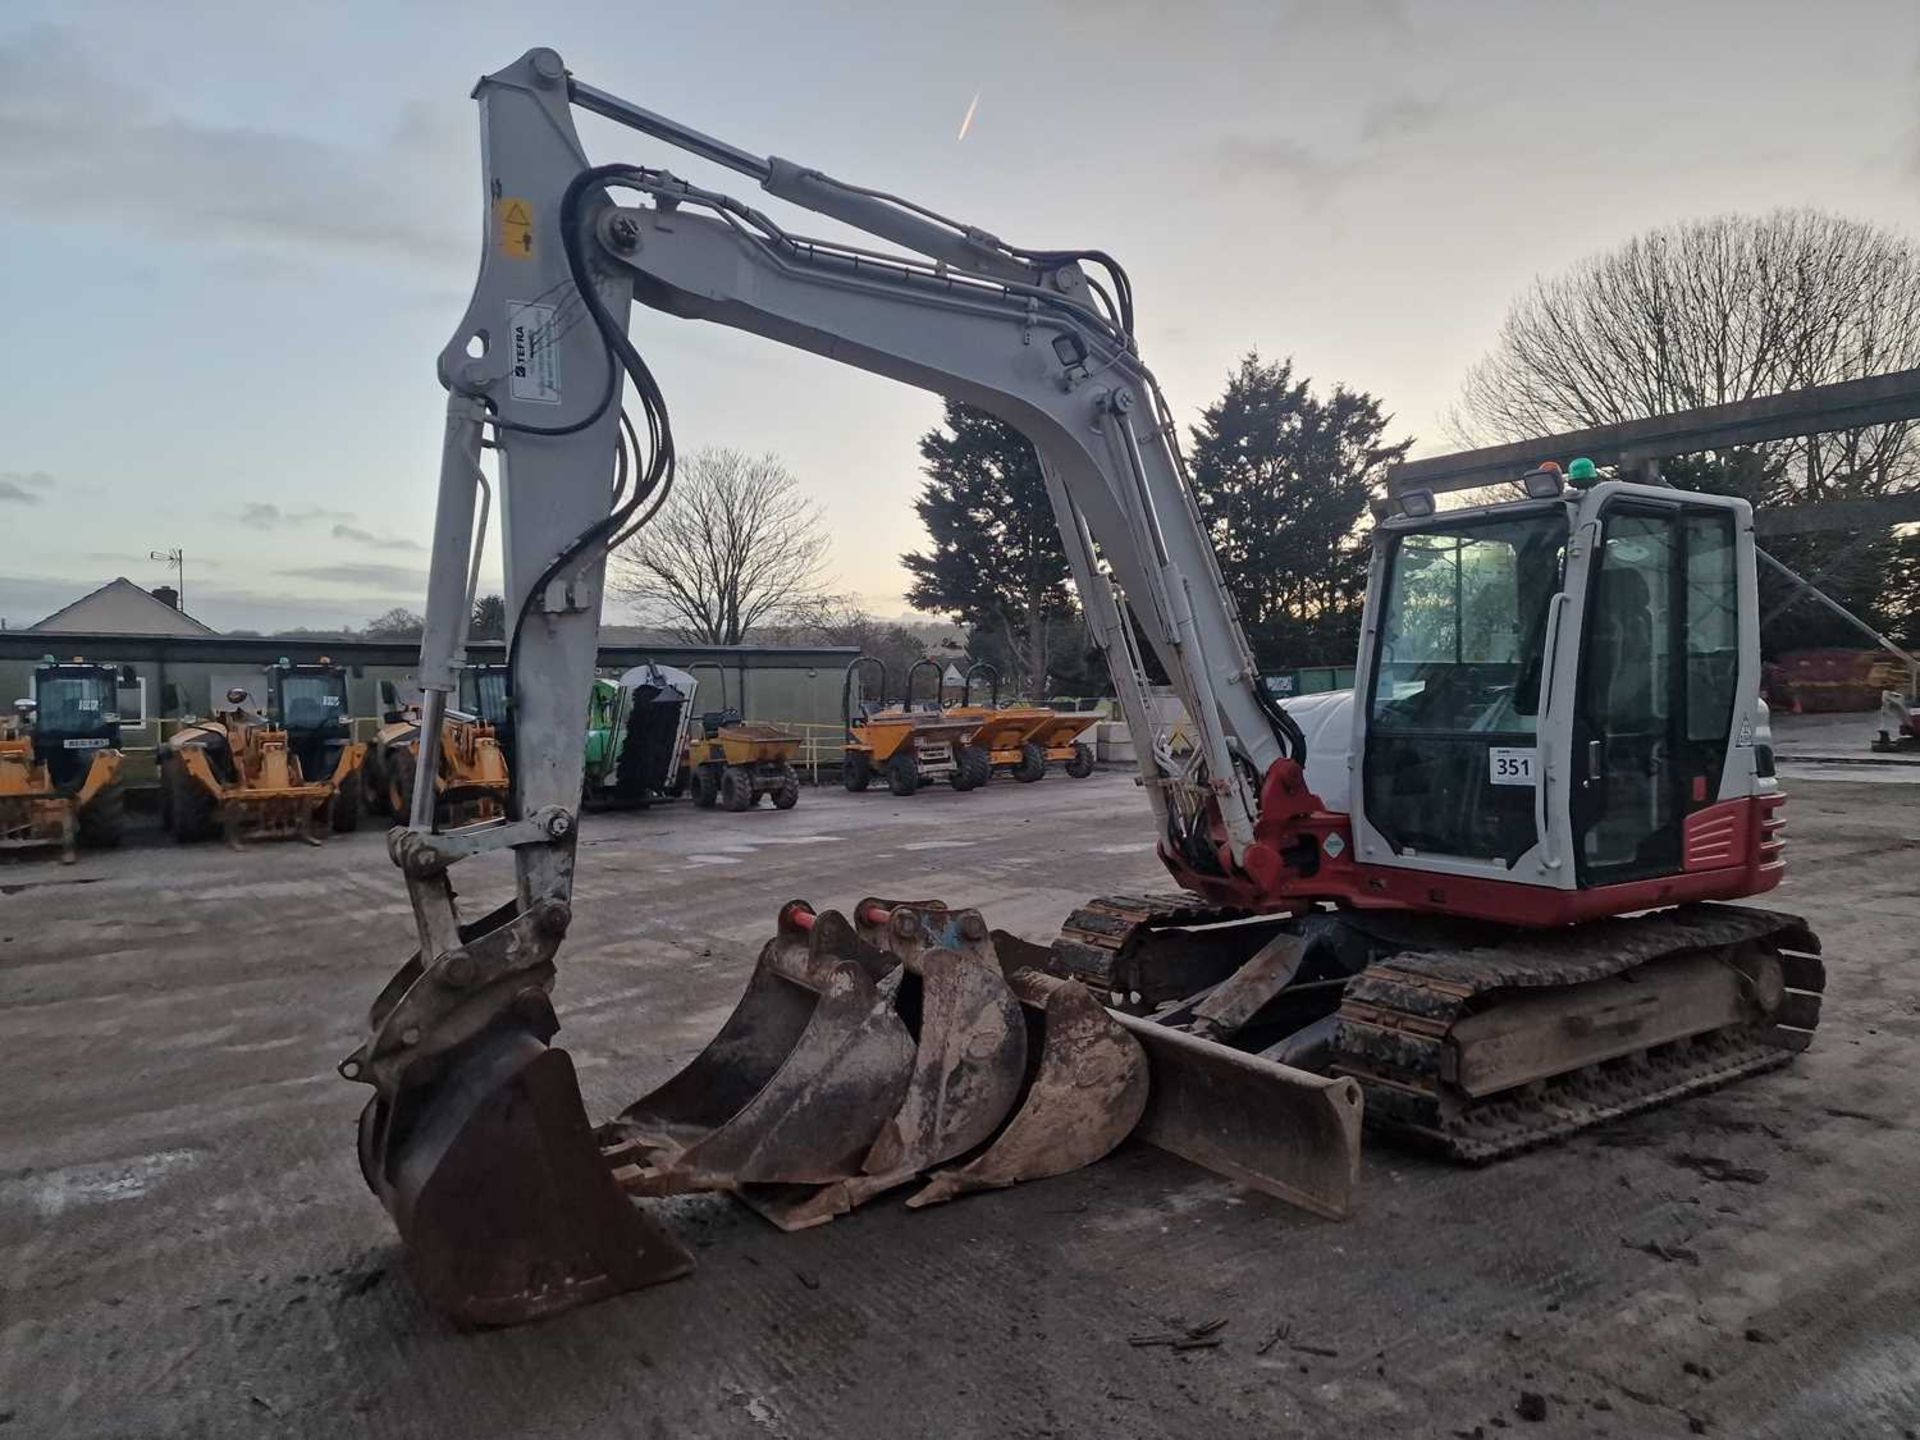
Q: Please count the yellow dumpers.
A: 4